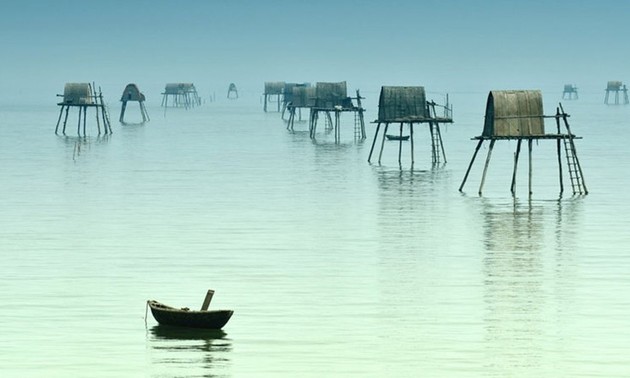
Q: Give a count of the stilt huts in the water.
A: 12